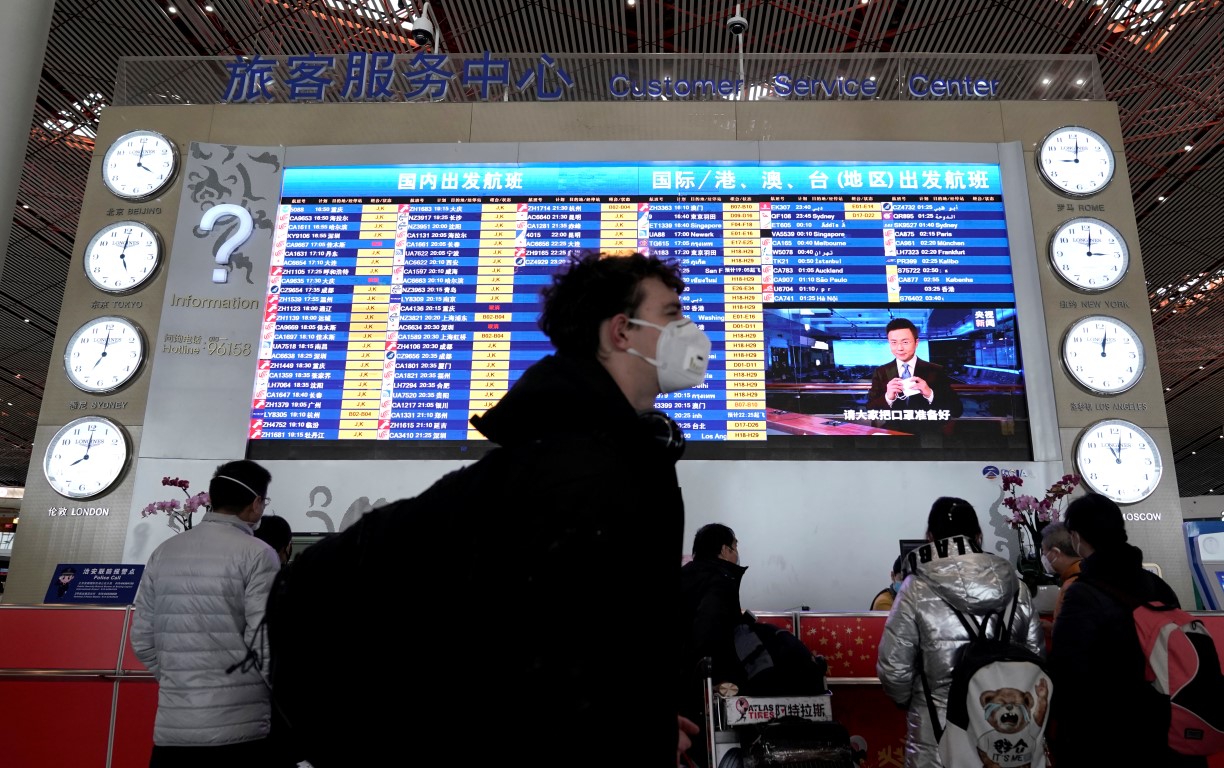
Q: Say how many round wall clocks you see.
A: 8